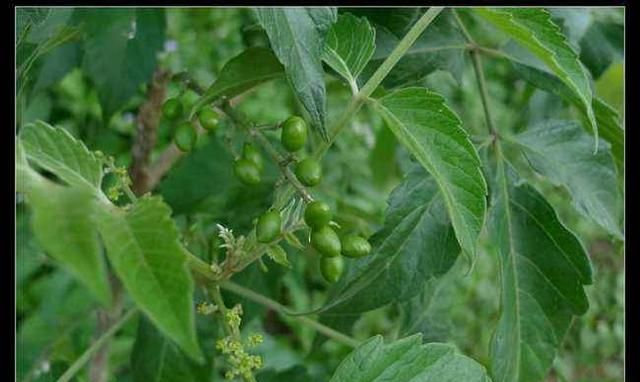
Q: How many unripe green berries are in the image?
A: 12